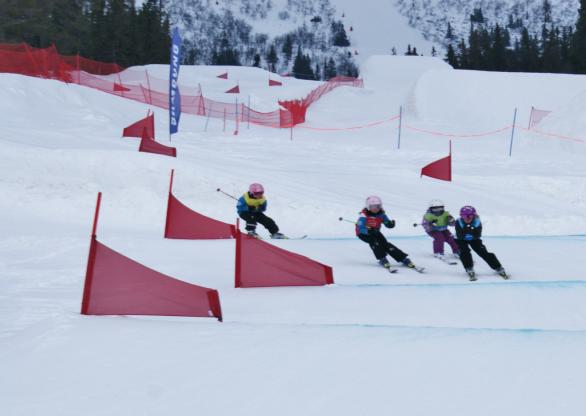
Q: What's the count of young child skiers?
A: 4